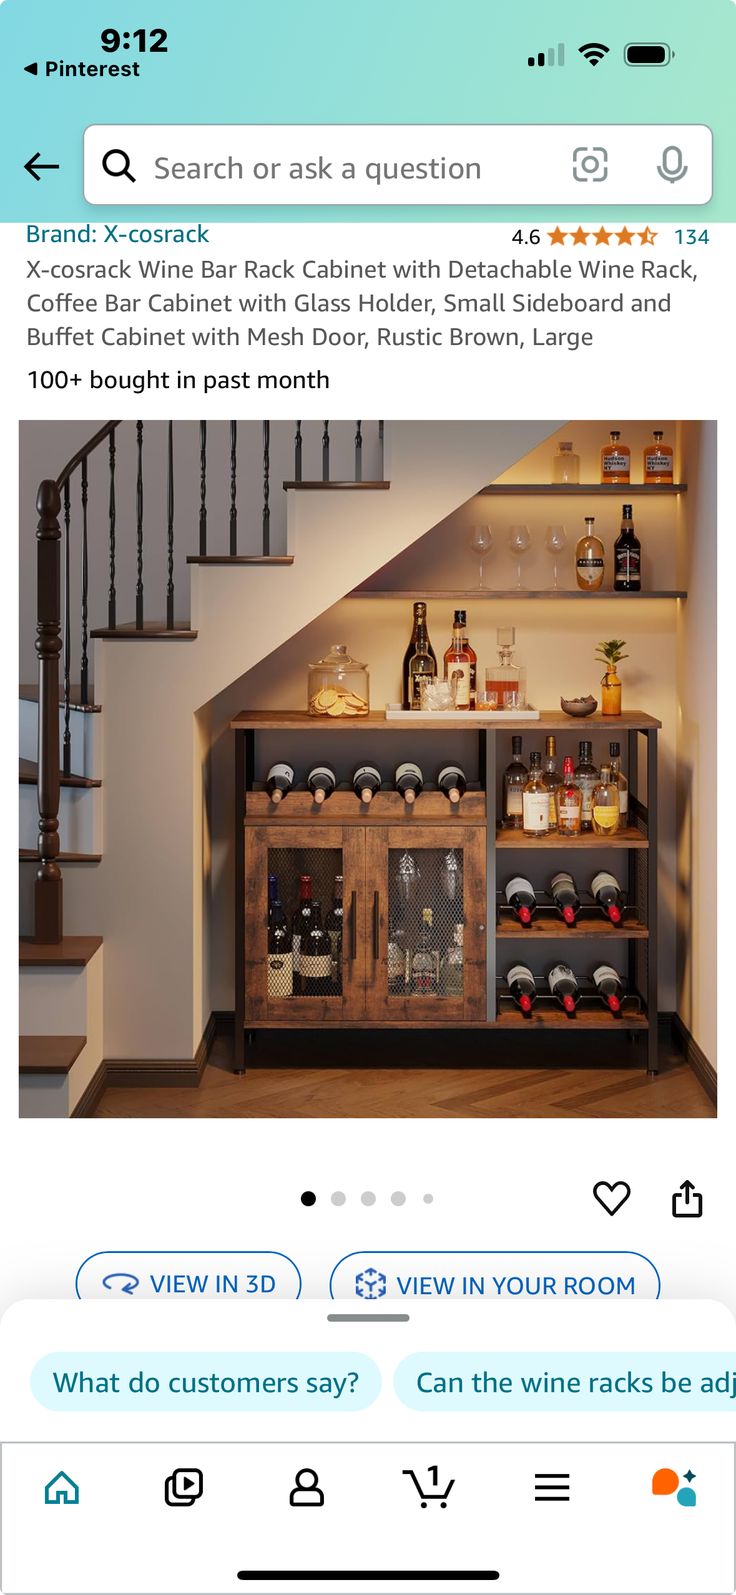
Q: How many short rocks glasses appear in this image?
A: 2